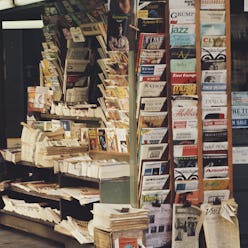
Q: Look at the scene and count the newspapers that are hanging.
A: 3